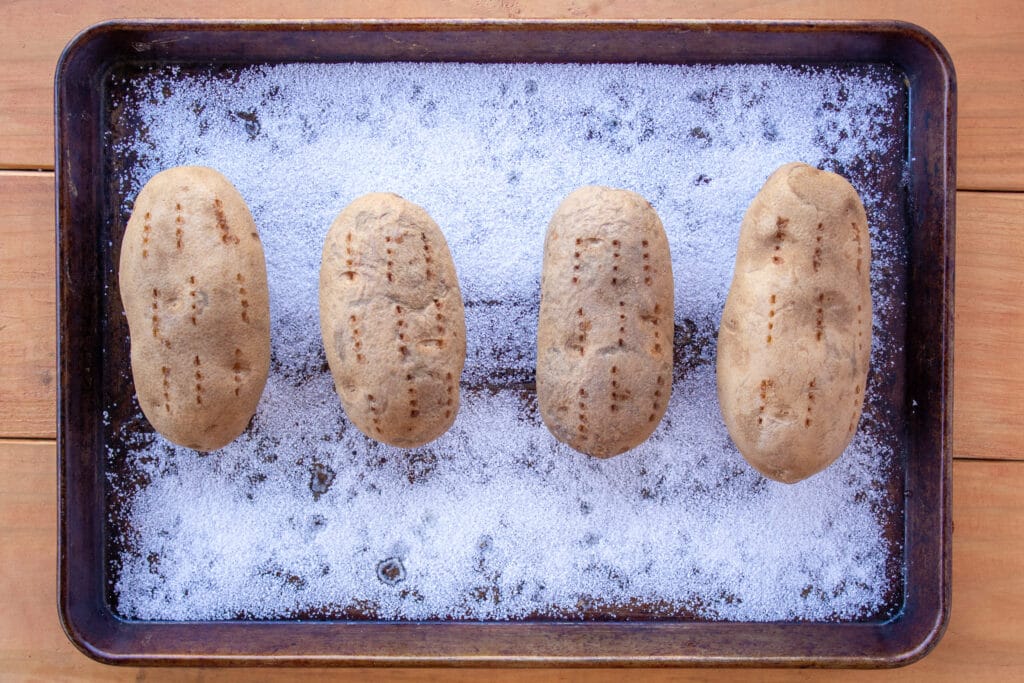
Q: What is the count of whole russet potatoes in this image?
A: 4